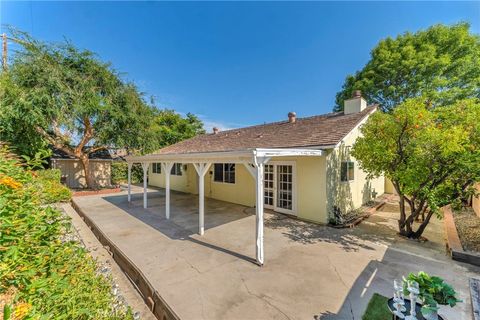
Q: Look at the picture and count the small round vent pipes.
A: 2